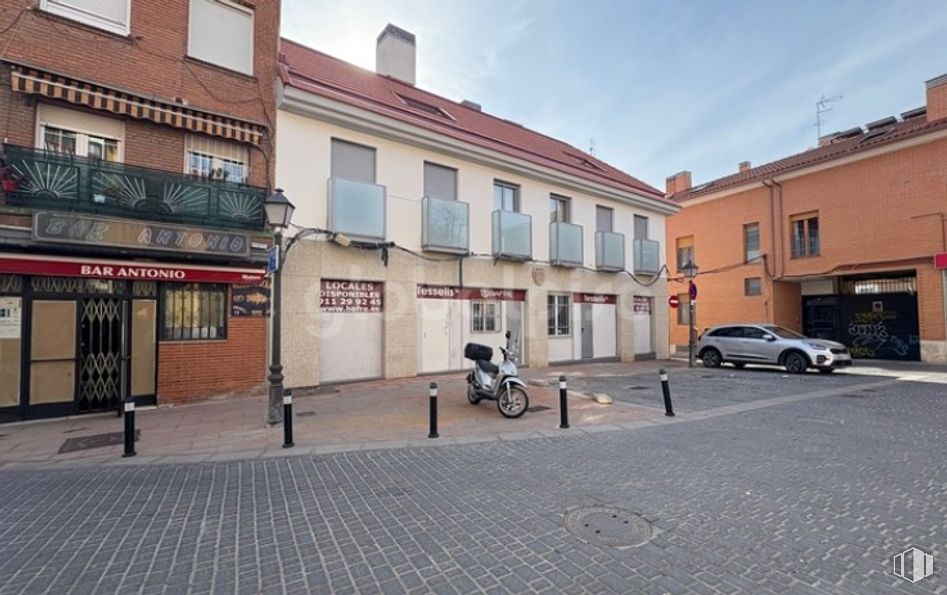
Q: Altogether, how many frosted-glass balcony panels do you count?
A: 6